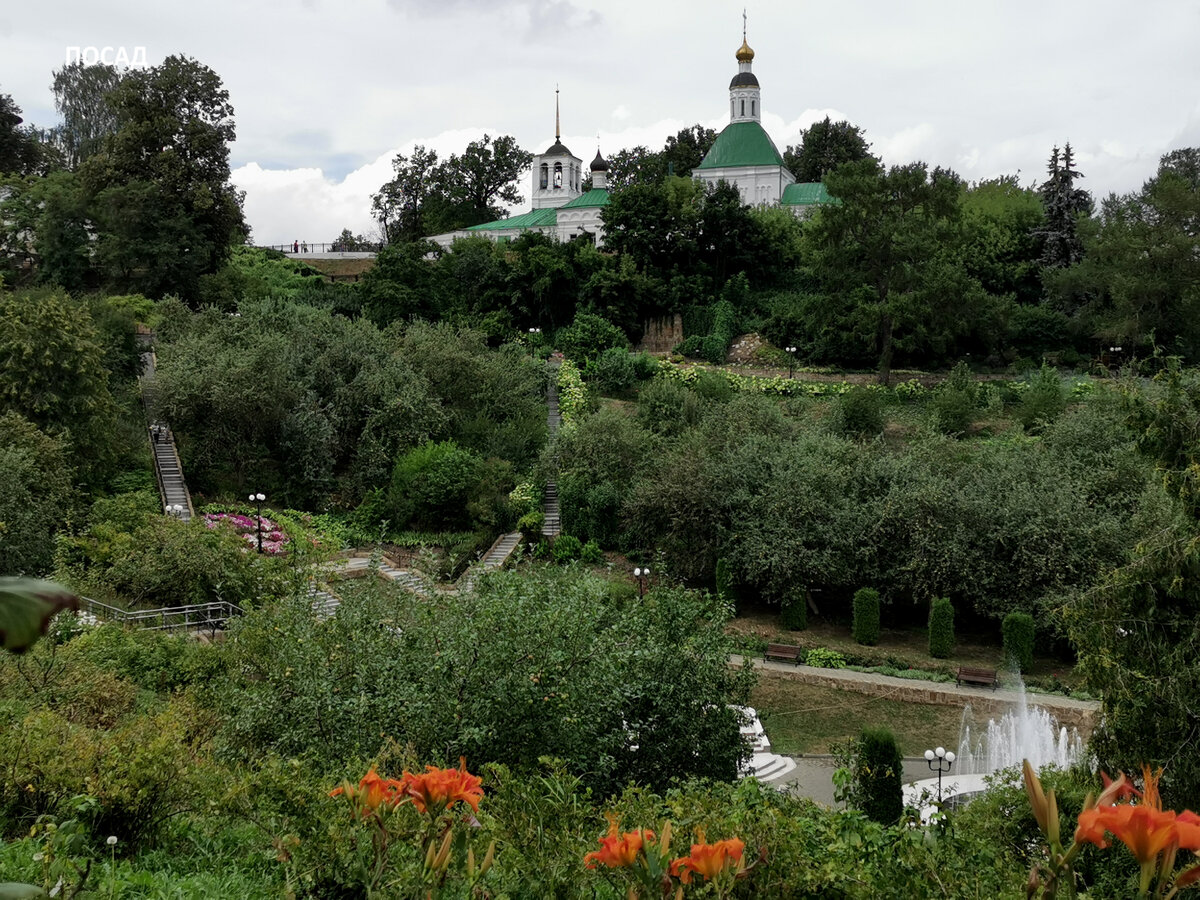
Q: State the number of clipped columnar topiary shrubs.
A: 6